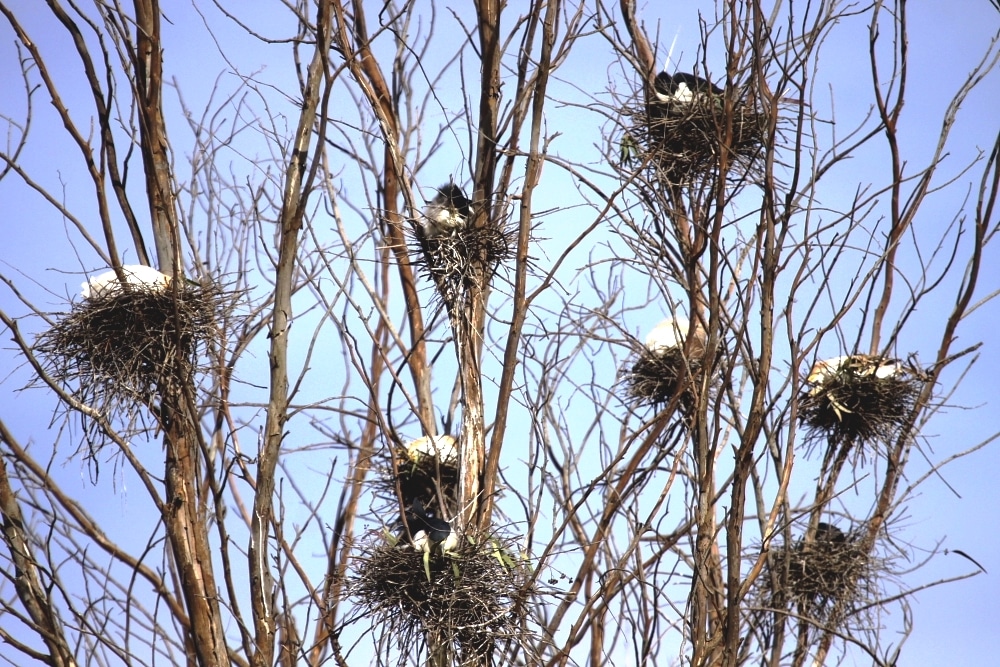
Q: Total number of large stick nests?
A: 8